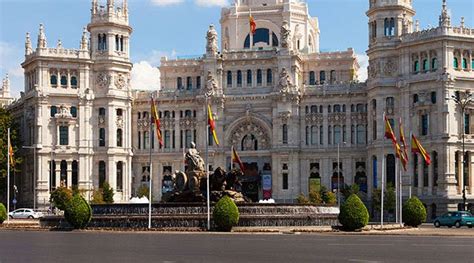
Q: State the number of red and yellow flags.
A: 9